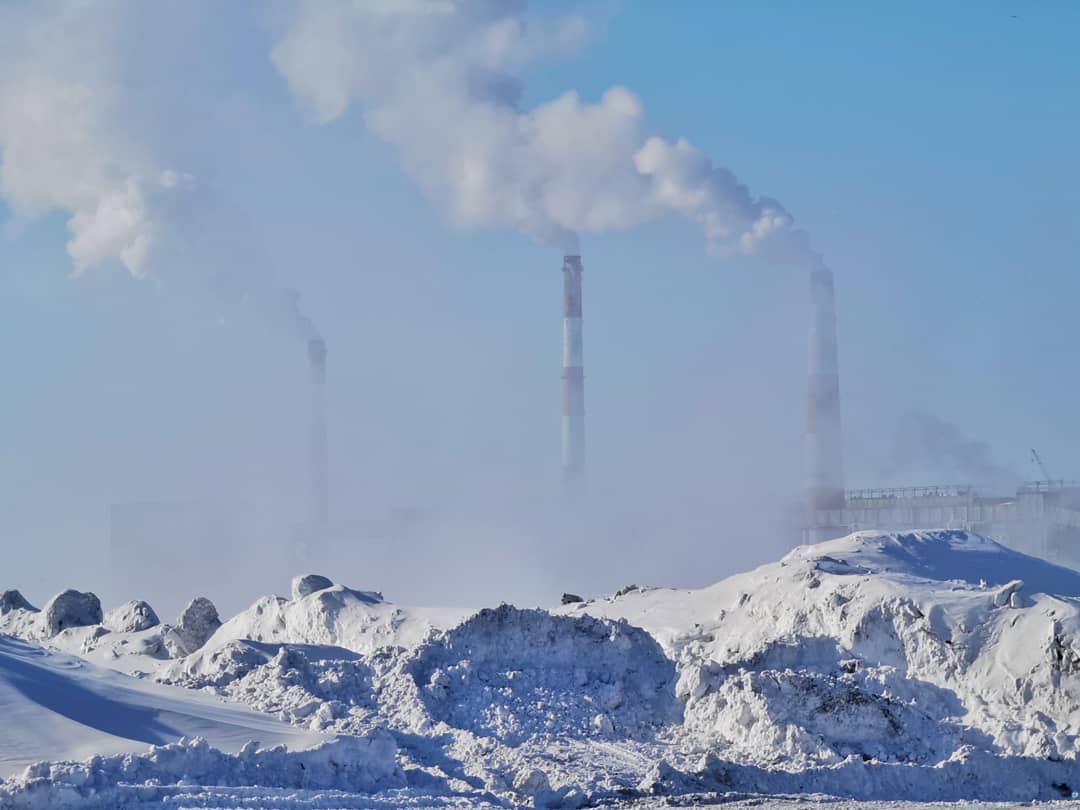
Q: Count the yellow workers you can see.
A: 0